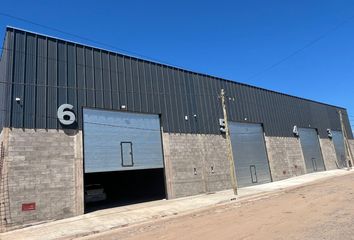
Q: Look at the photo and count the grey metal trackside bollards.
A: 0